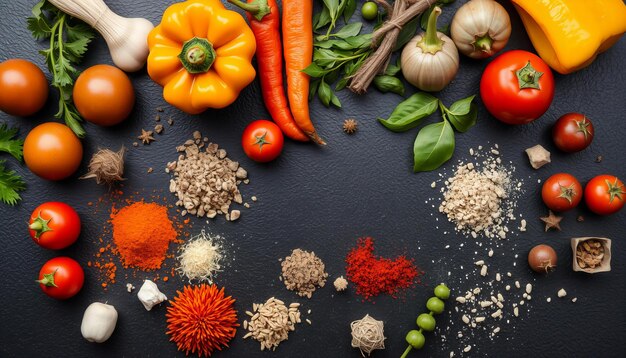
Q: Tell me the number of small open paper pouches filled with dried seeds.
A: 1